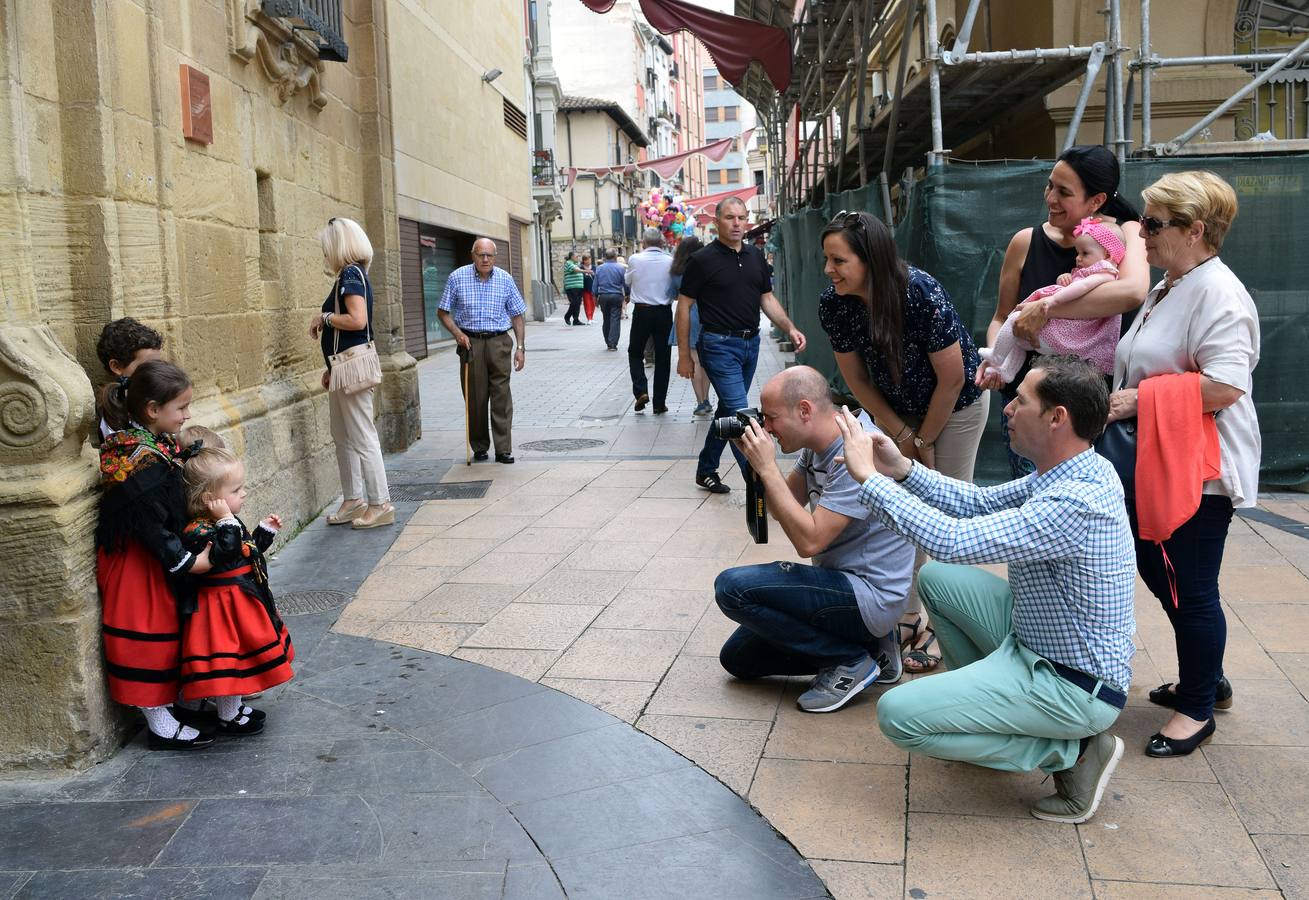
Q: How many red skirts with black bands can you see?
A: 2